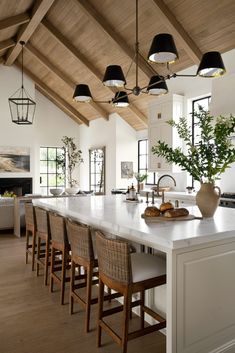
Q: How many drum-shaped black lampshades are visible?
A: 6